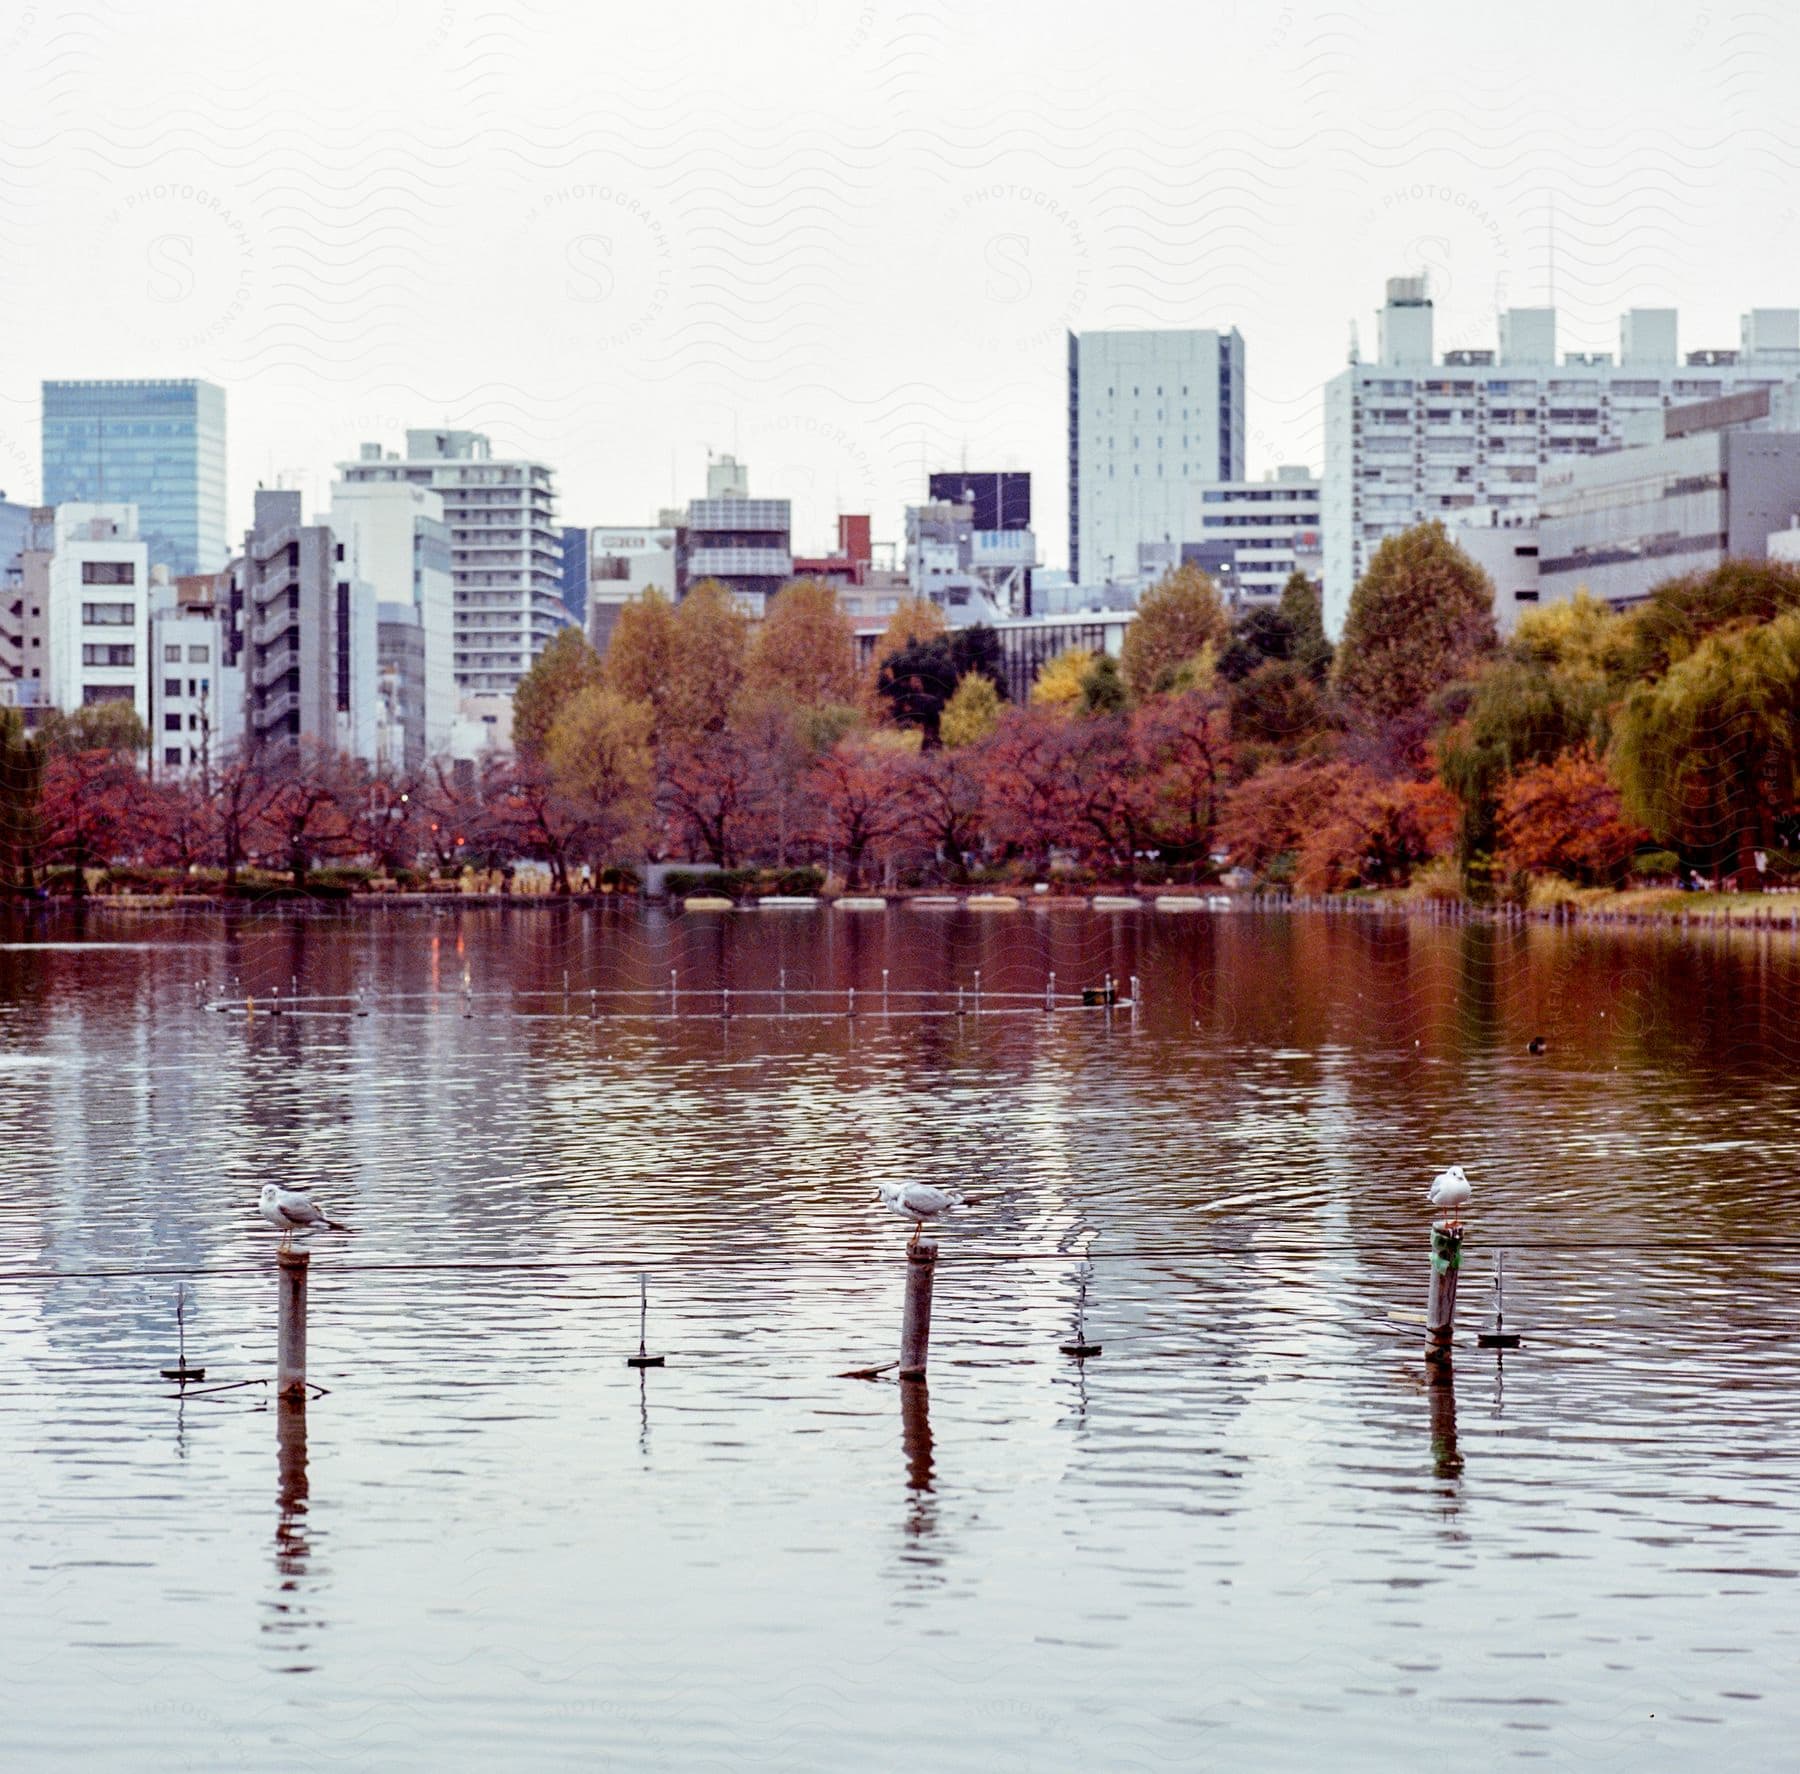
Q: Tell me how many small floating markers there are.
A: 4